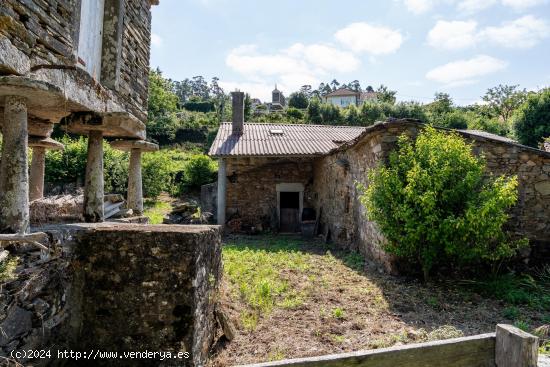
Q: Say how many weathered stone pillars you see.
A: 4